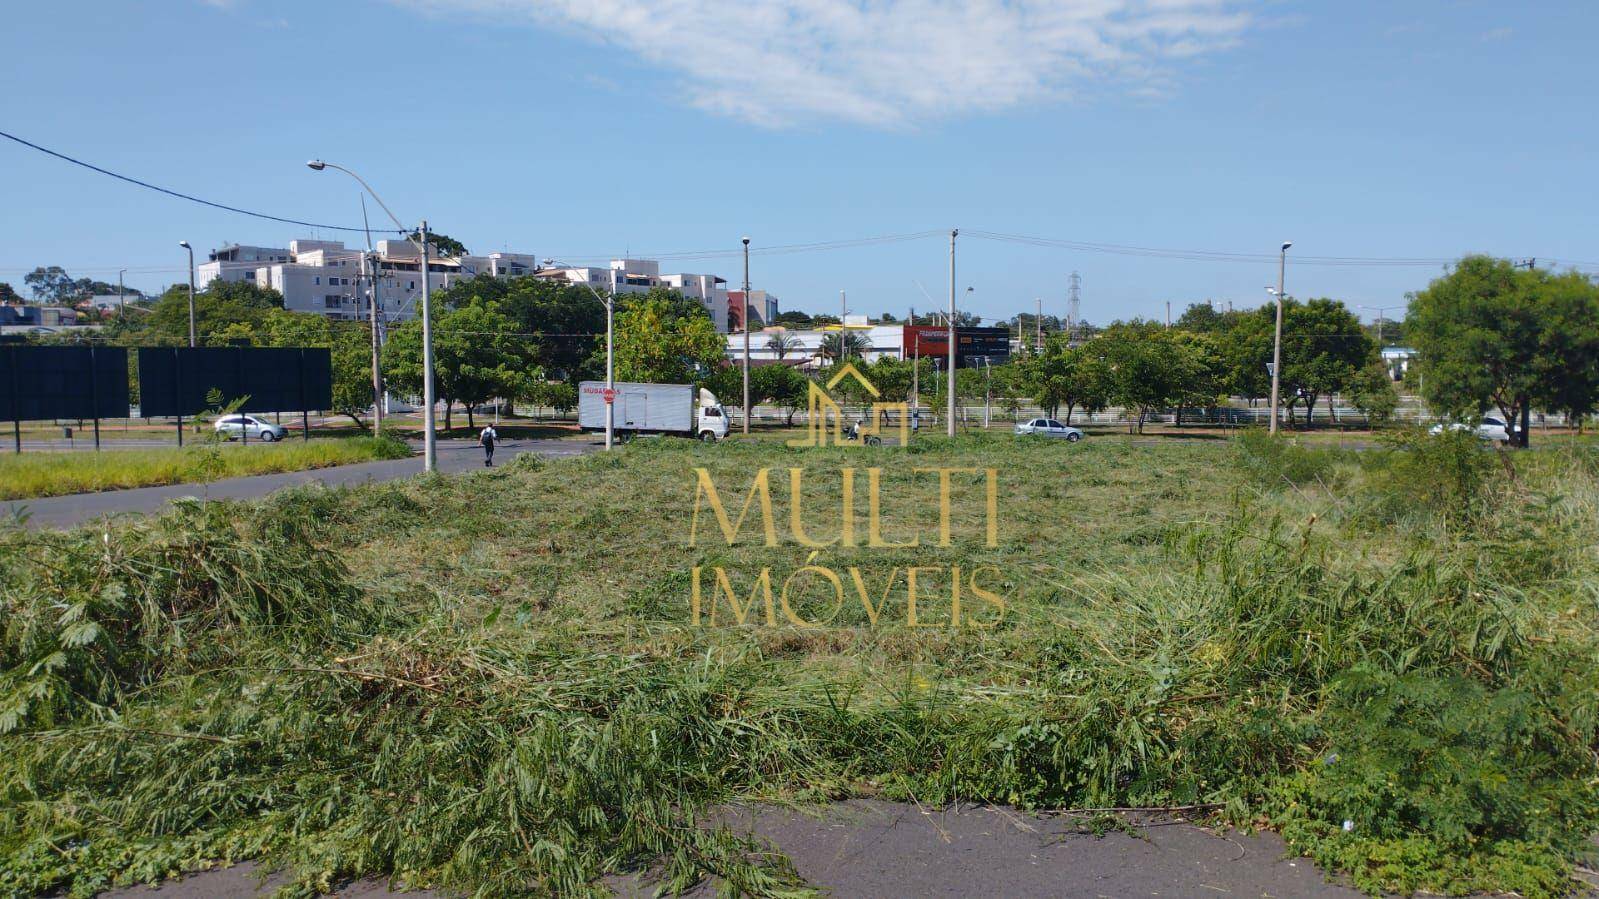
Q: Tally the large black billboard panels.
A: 2